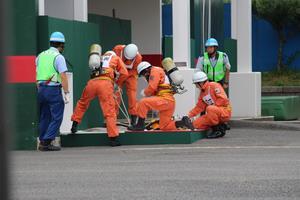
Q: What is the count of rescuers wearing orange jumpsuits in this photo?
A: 4